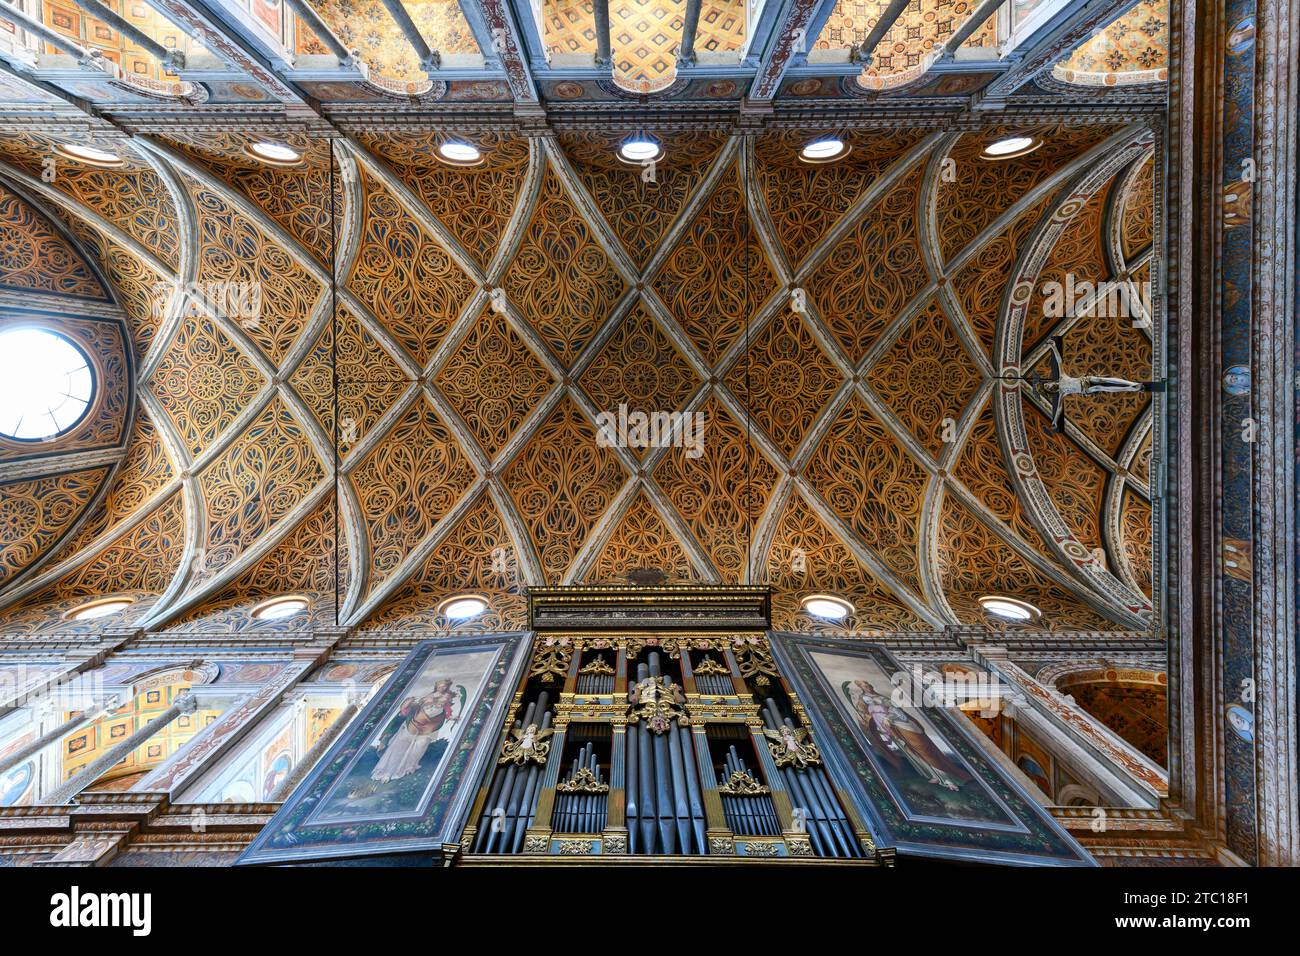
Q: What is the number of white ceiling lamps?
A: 11